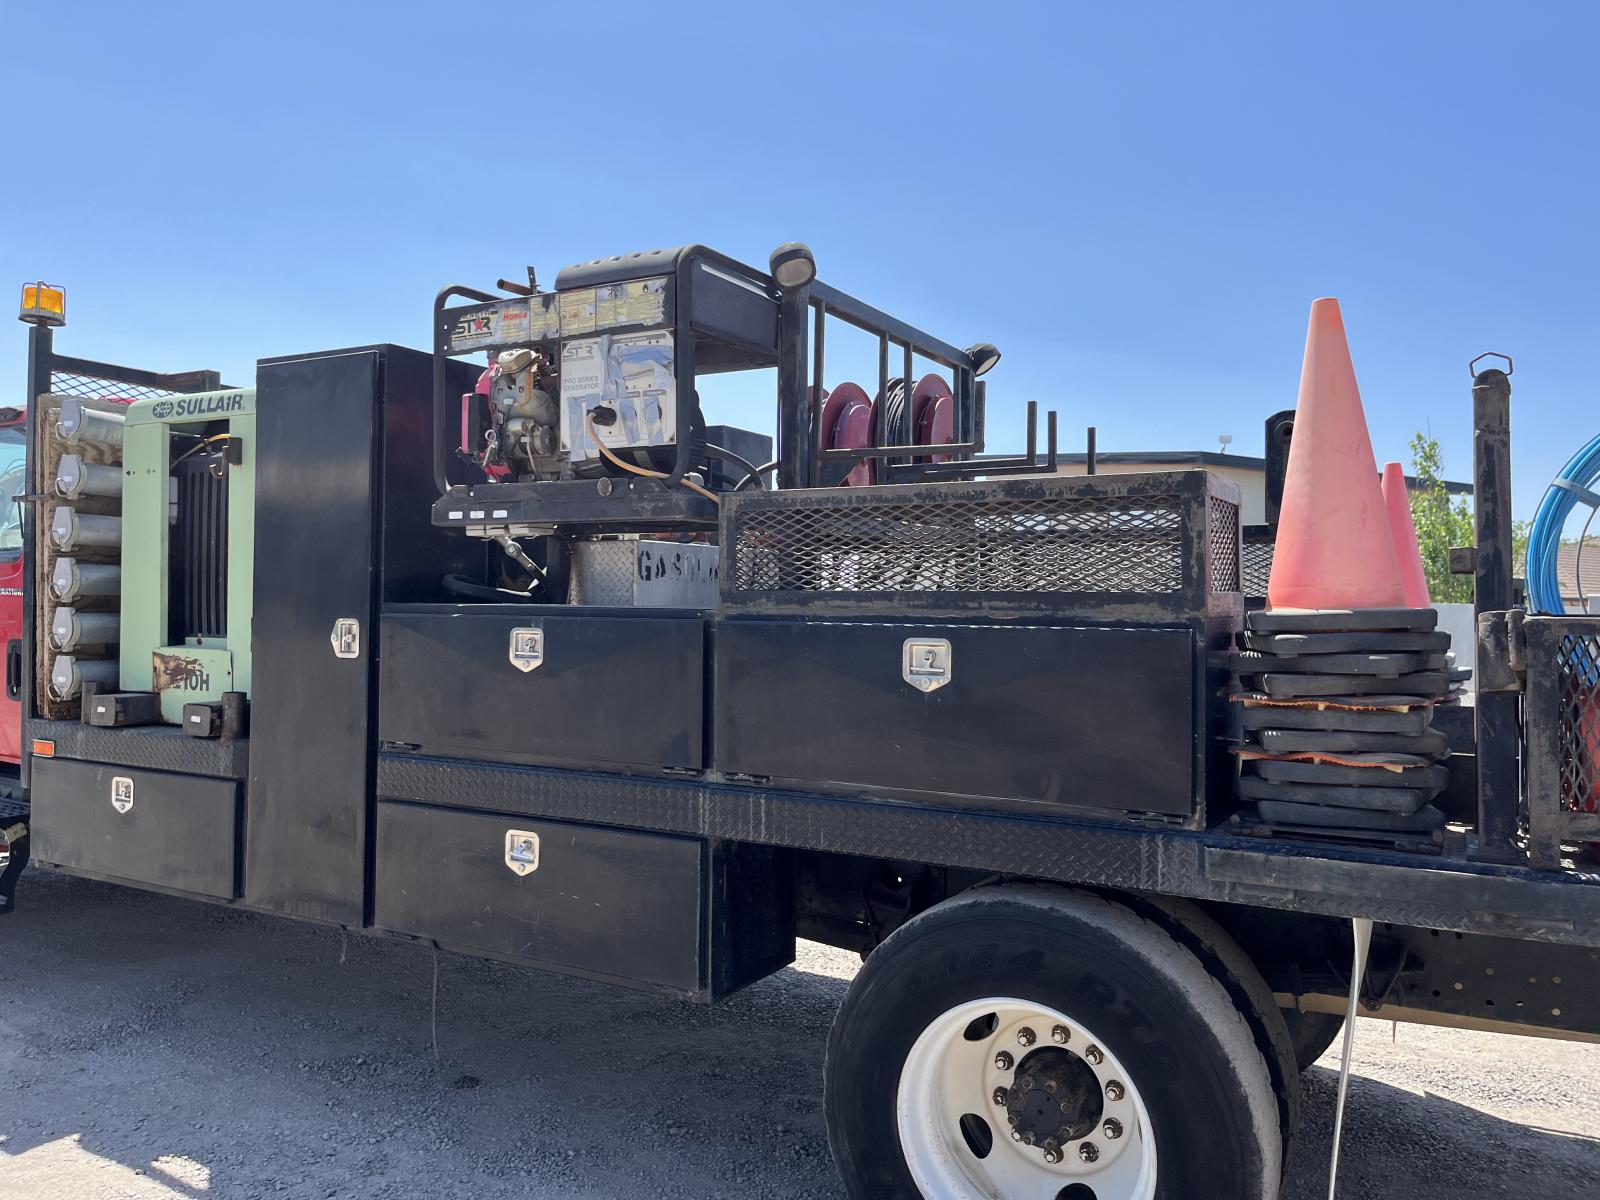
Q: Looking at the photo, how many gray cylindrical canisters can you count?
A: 6